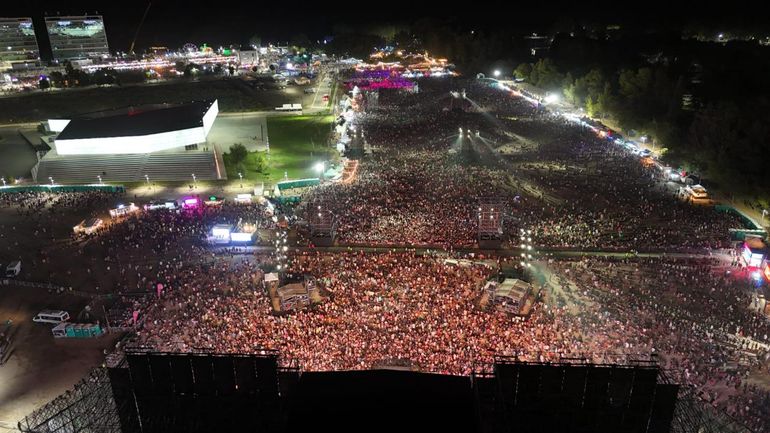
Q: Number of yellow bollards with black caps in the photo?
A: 0